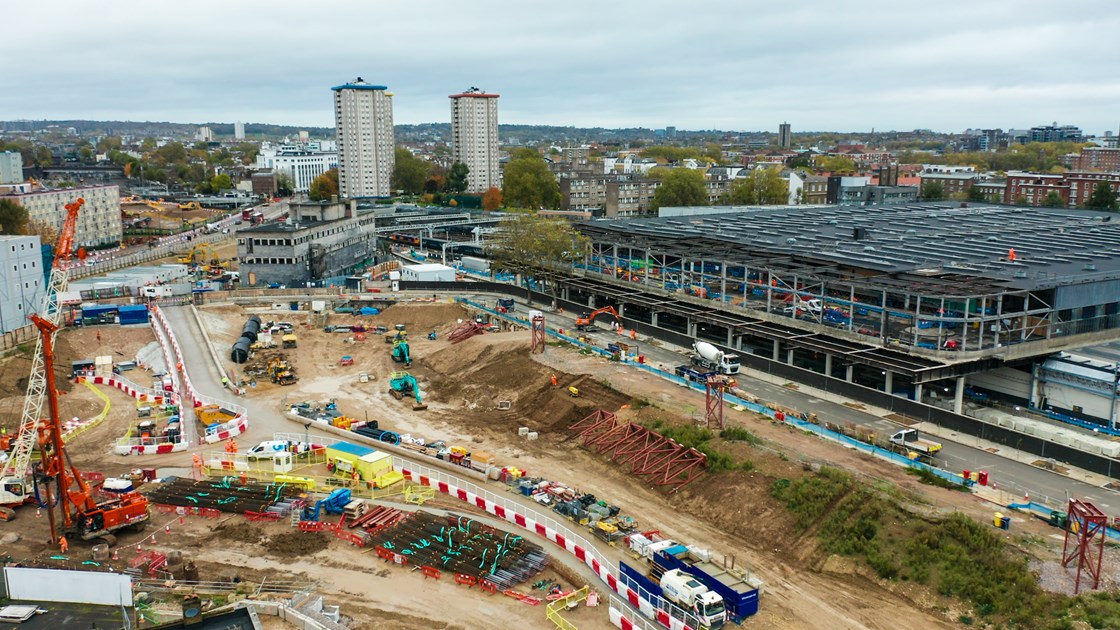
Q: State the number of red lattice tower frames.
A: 3